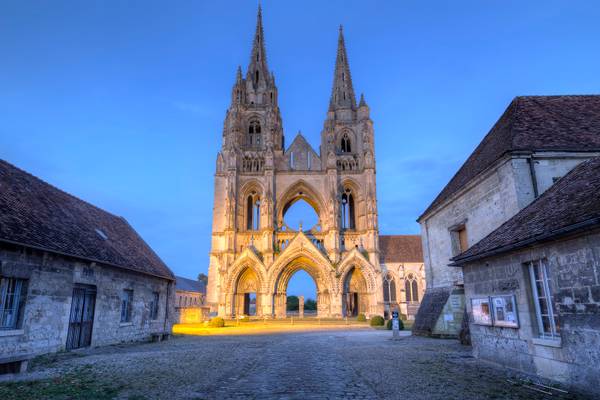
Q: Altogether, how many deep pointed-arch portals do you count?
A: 3